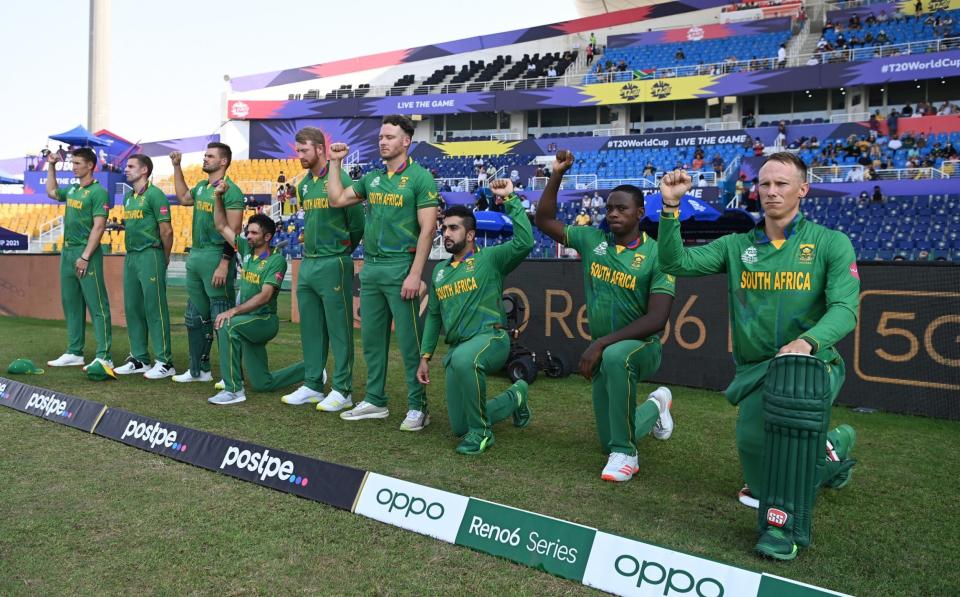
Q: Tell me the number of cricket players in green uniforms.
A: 9